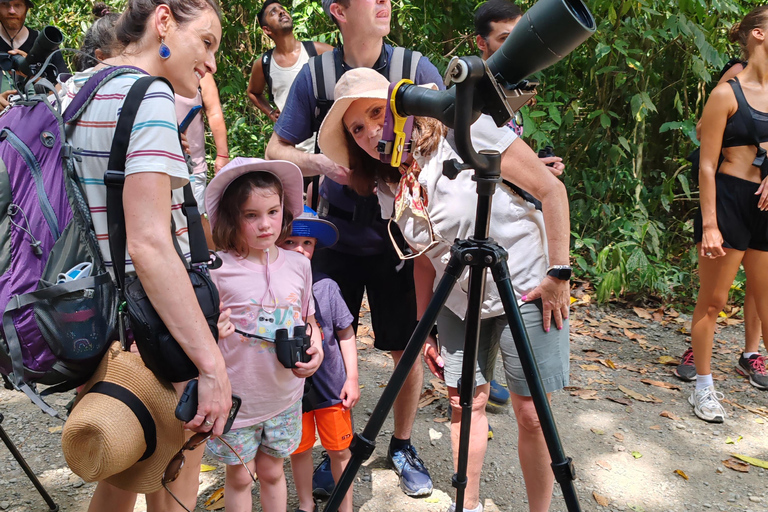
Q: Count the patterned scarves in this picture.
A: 1